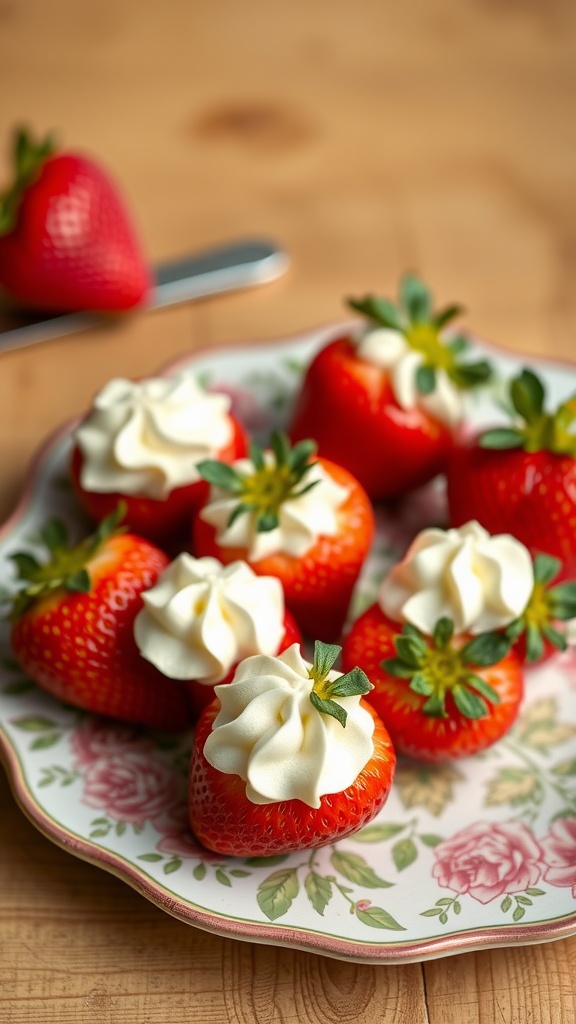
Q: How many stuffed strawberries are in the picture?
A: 6